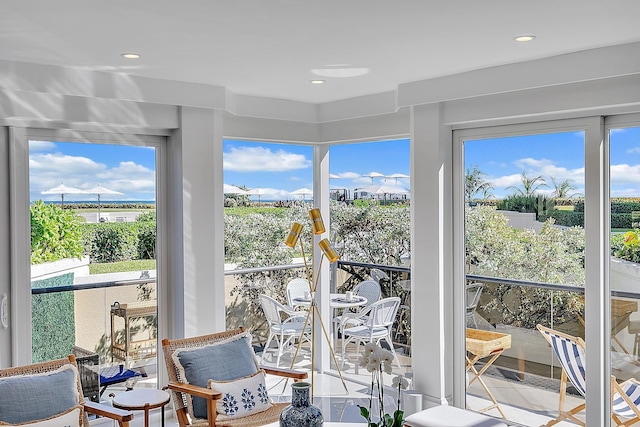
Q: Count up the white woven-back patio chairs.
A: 4